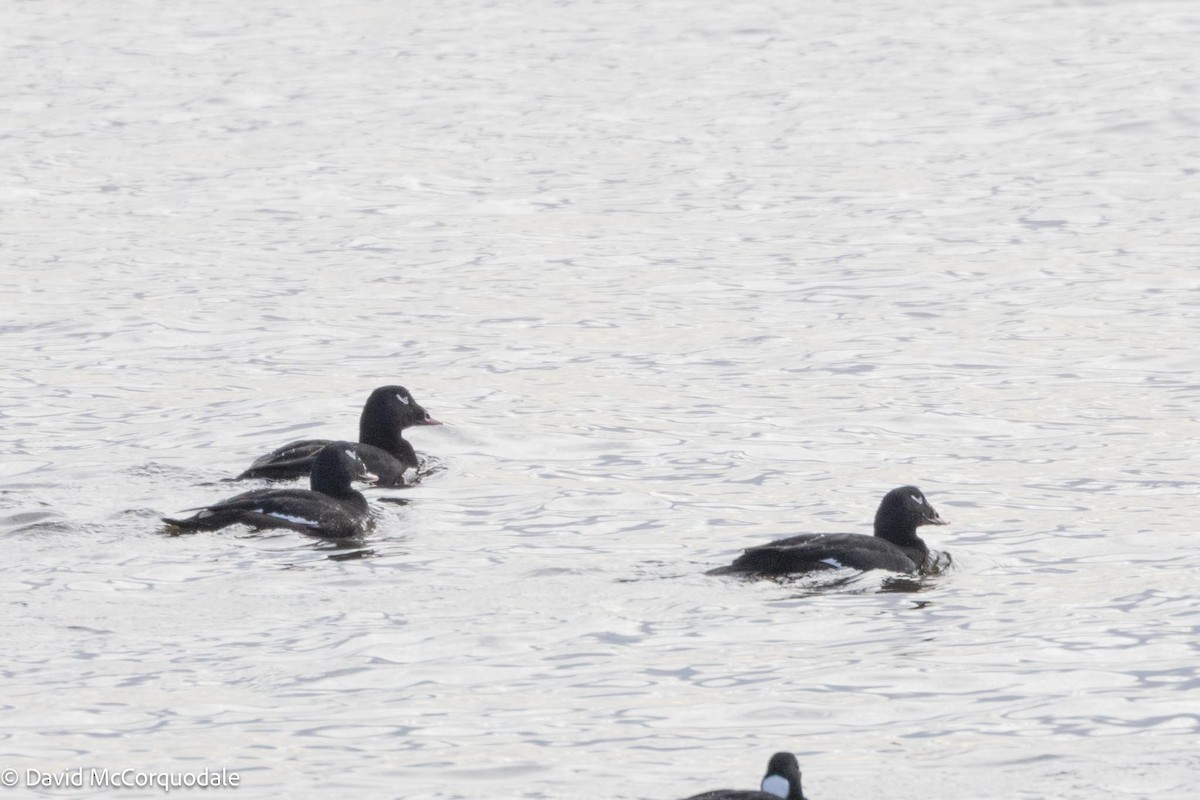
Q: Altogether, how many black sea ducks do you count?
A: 4